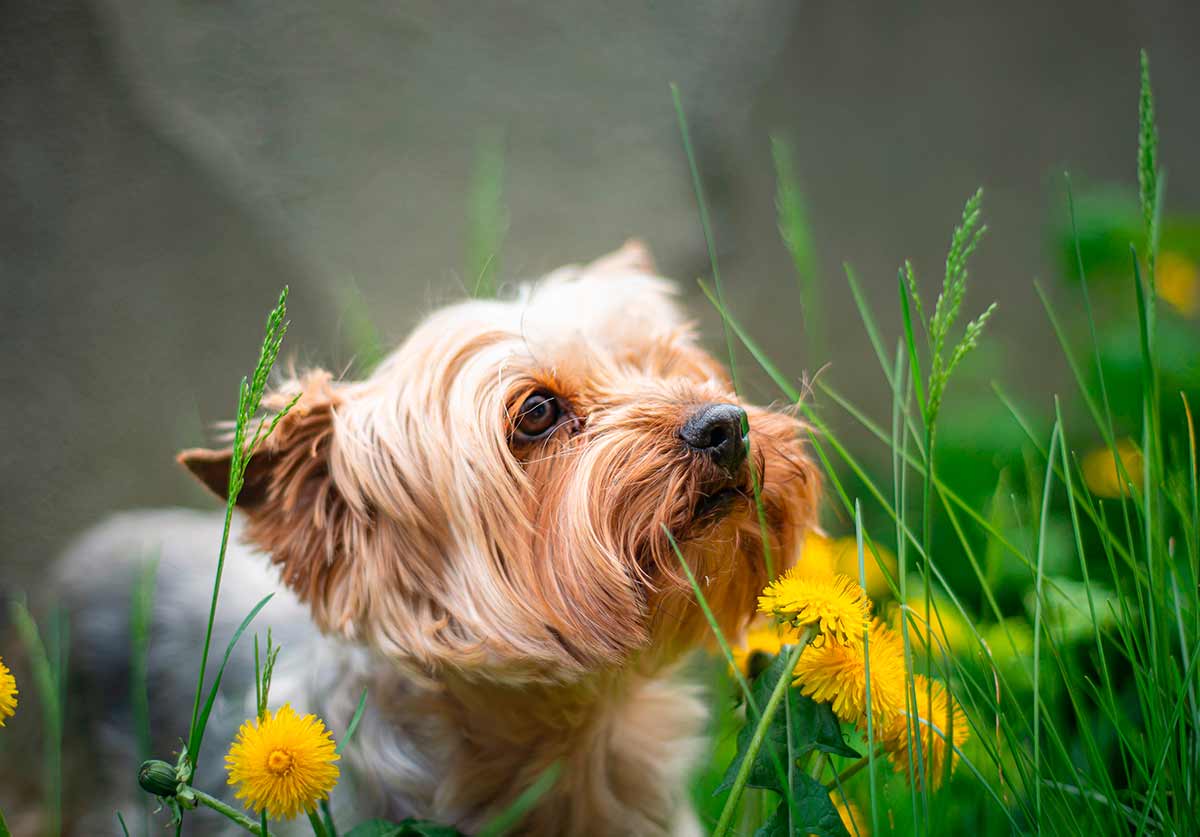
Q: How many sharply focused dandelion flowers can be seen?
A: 5